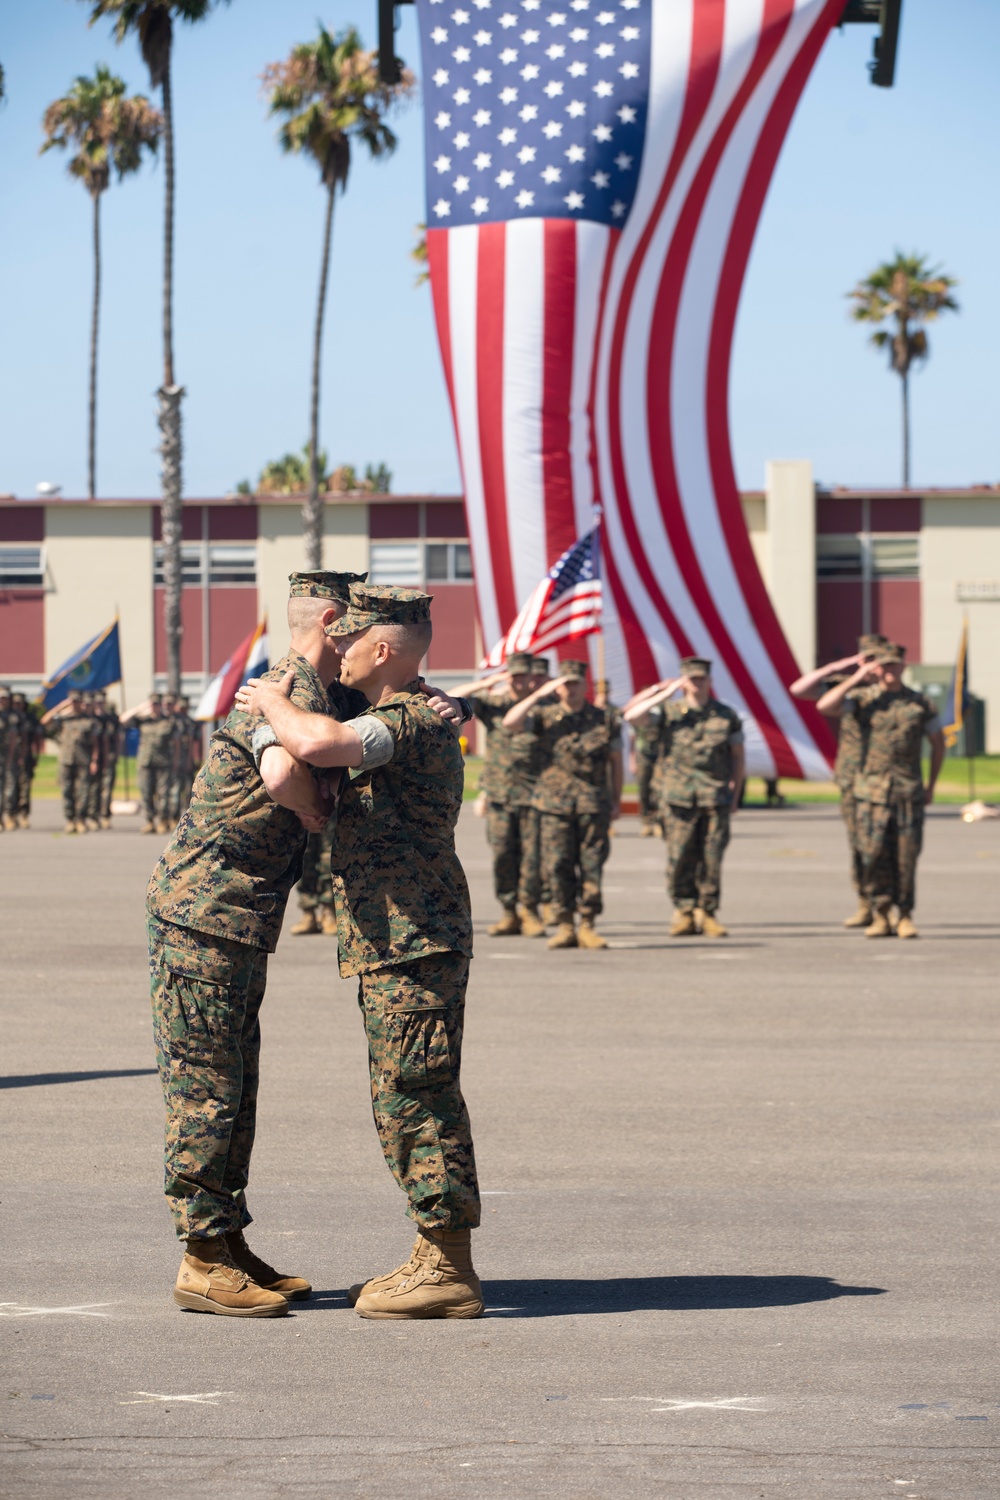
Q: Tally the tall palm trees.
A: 4